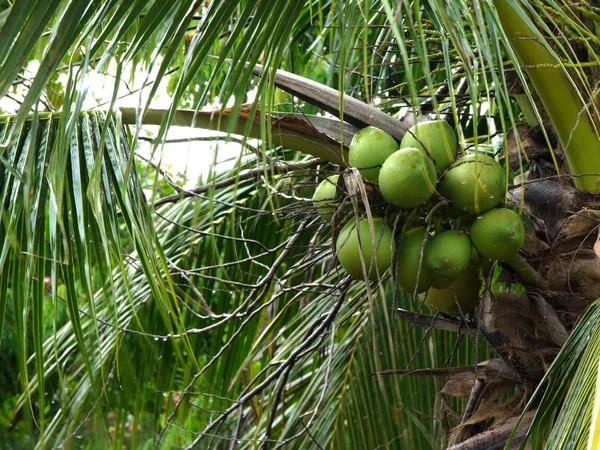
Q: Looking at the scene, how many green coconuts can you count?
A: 10